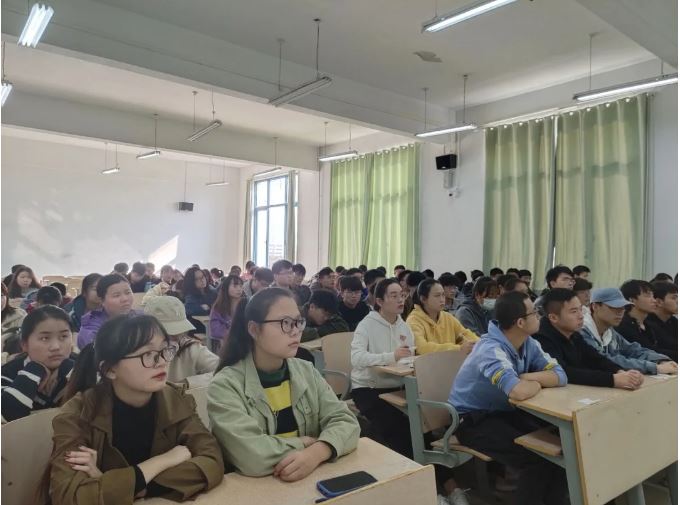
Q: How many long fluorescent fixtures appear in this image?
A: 12